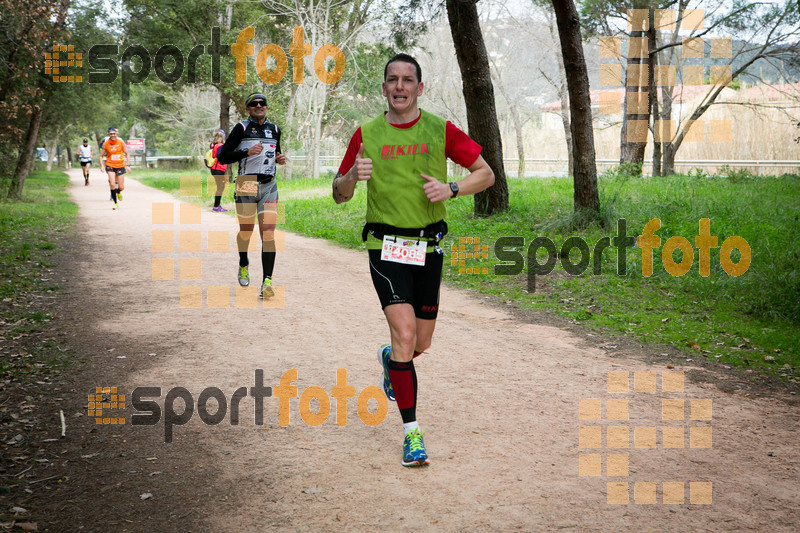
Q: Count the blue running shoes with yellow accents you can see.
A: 2